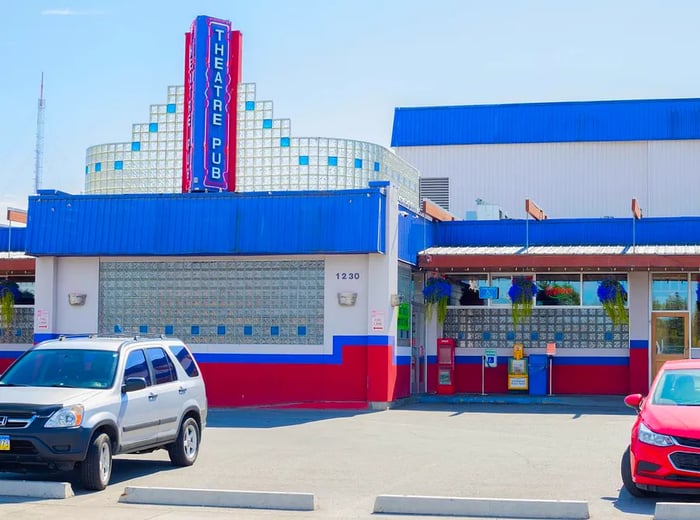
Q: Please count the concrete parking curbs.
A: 4